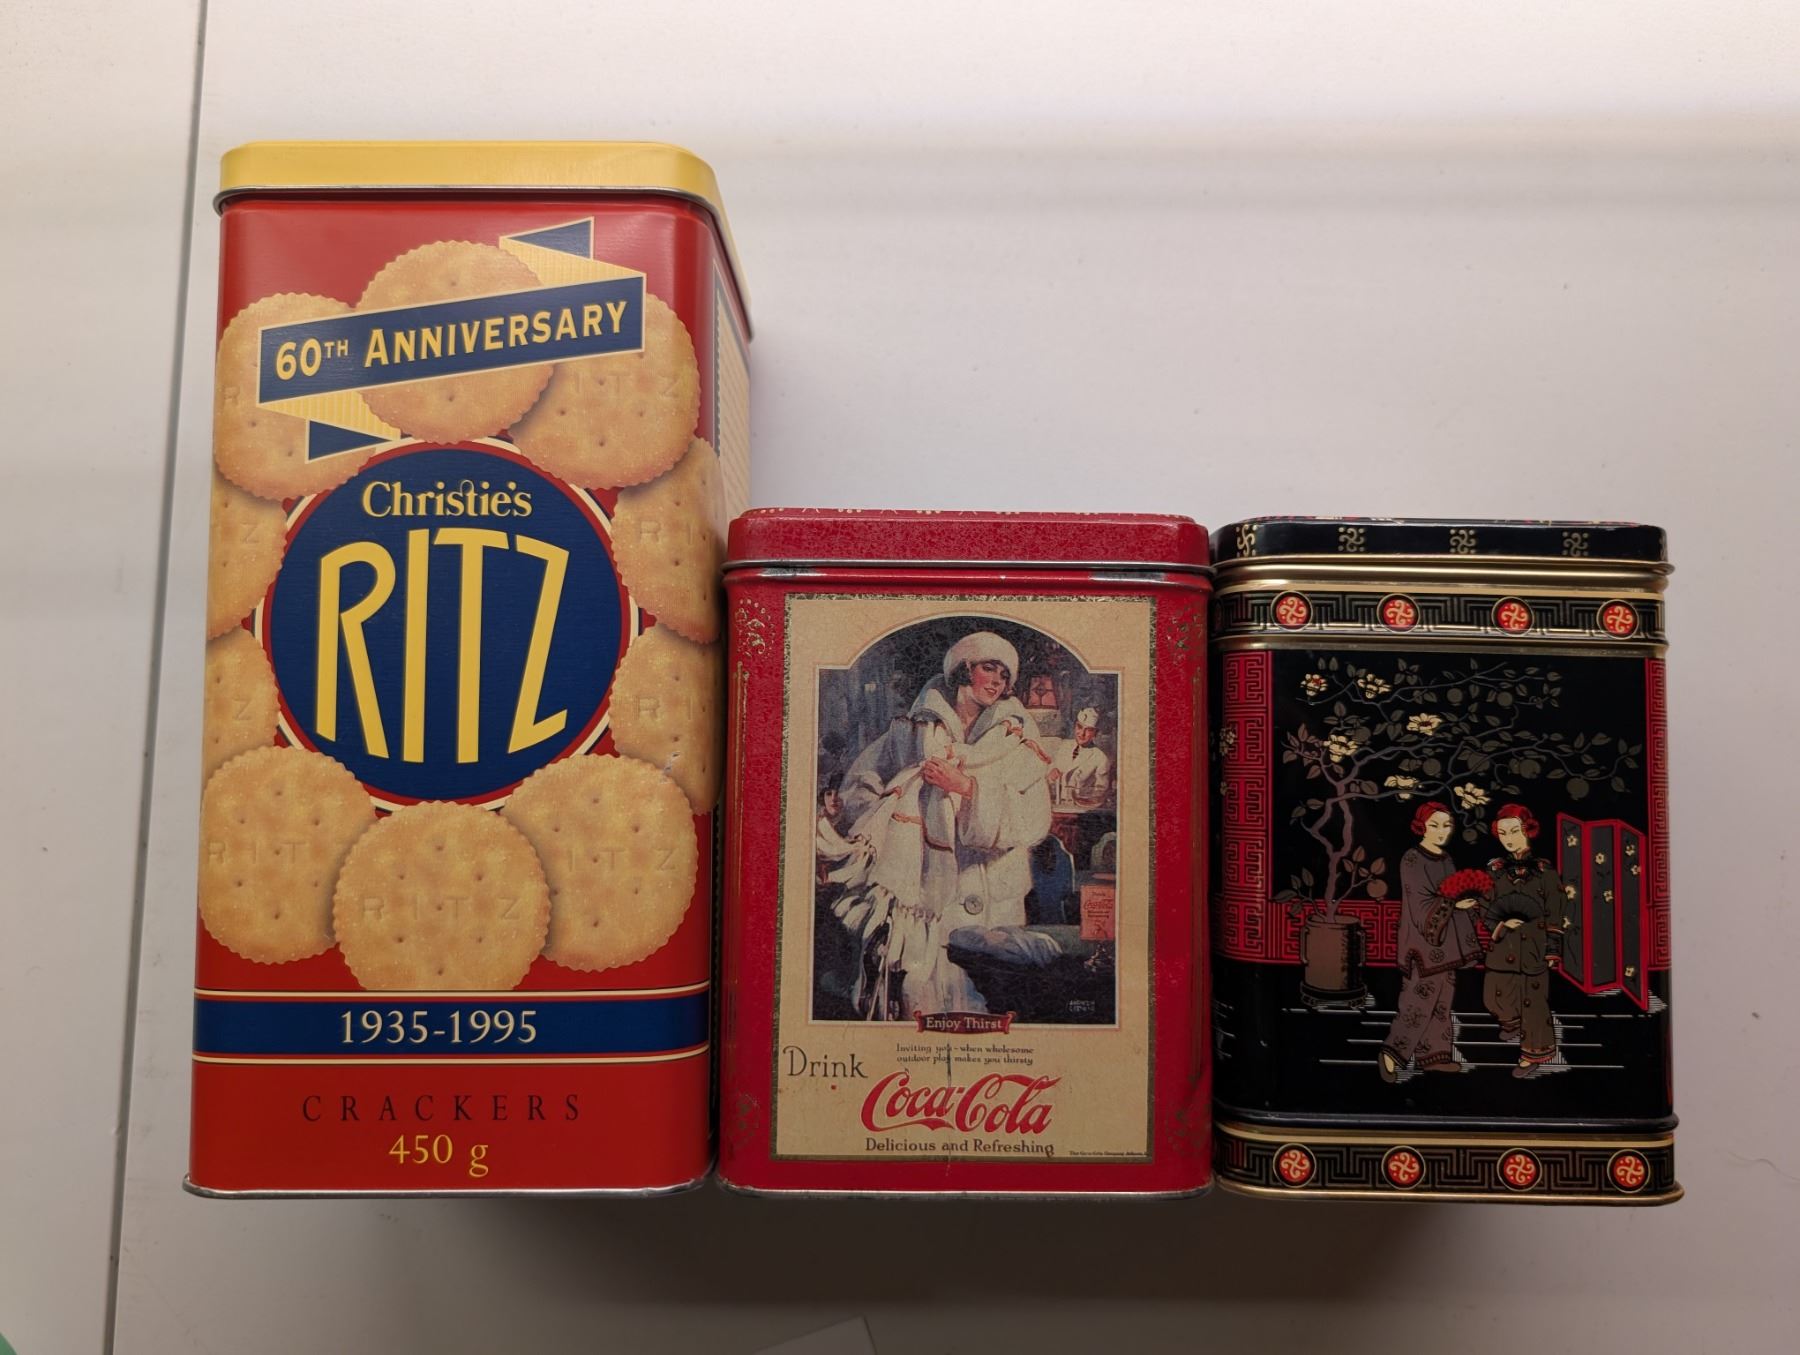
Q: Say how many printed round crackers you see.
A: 10